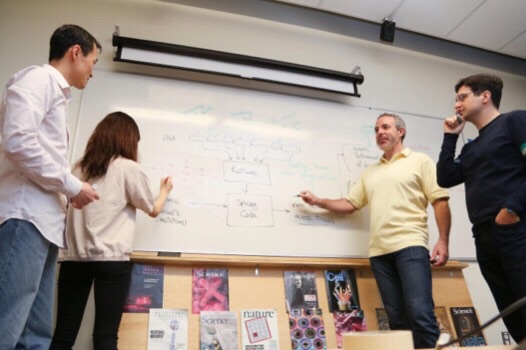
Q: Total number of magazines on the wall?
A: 12